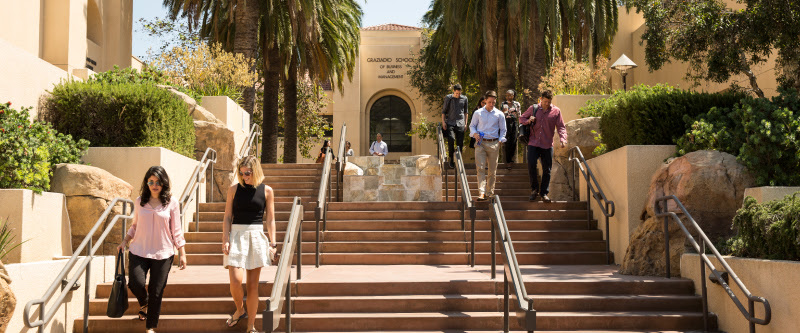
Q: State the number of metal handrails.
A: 11